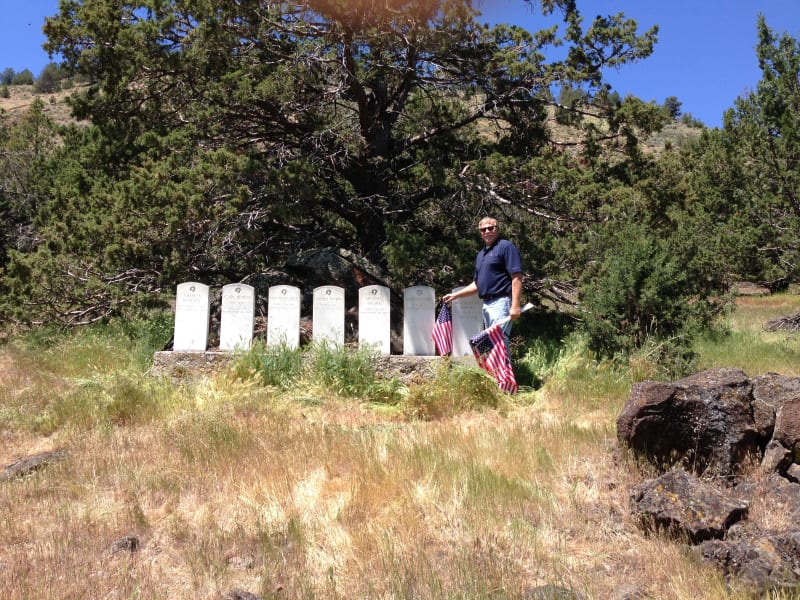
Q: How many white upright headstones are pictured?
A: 7